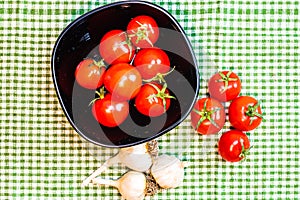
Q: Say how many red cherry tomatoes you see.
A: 11